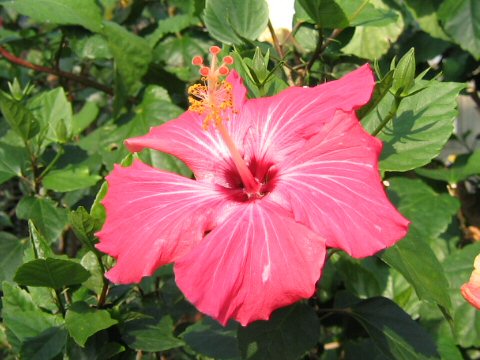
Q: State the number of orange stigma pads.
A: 5